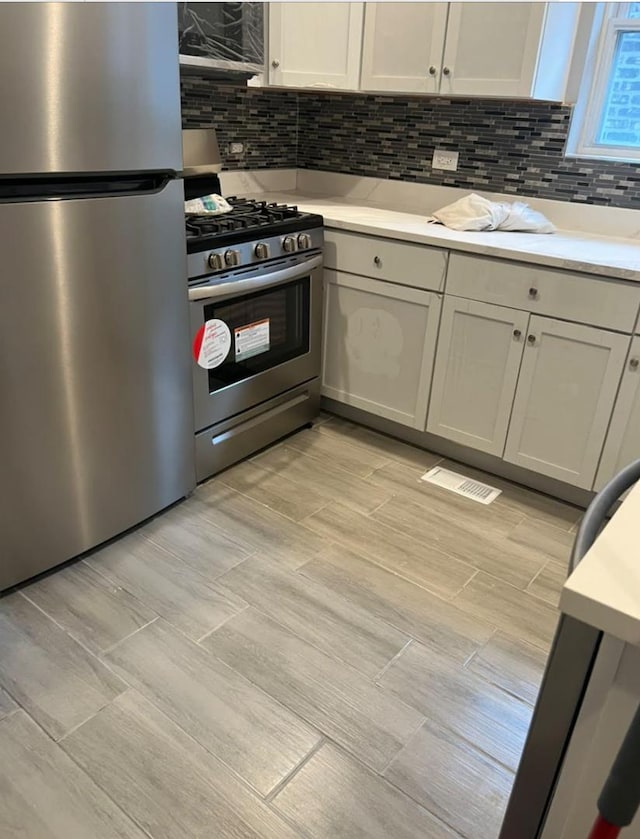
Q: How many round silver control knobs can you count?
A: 5